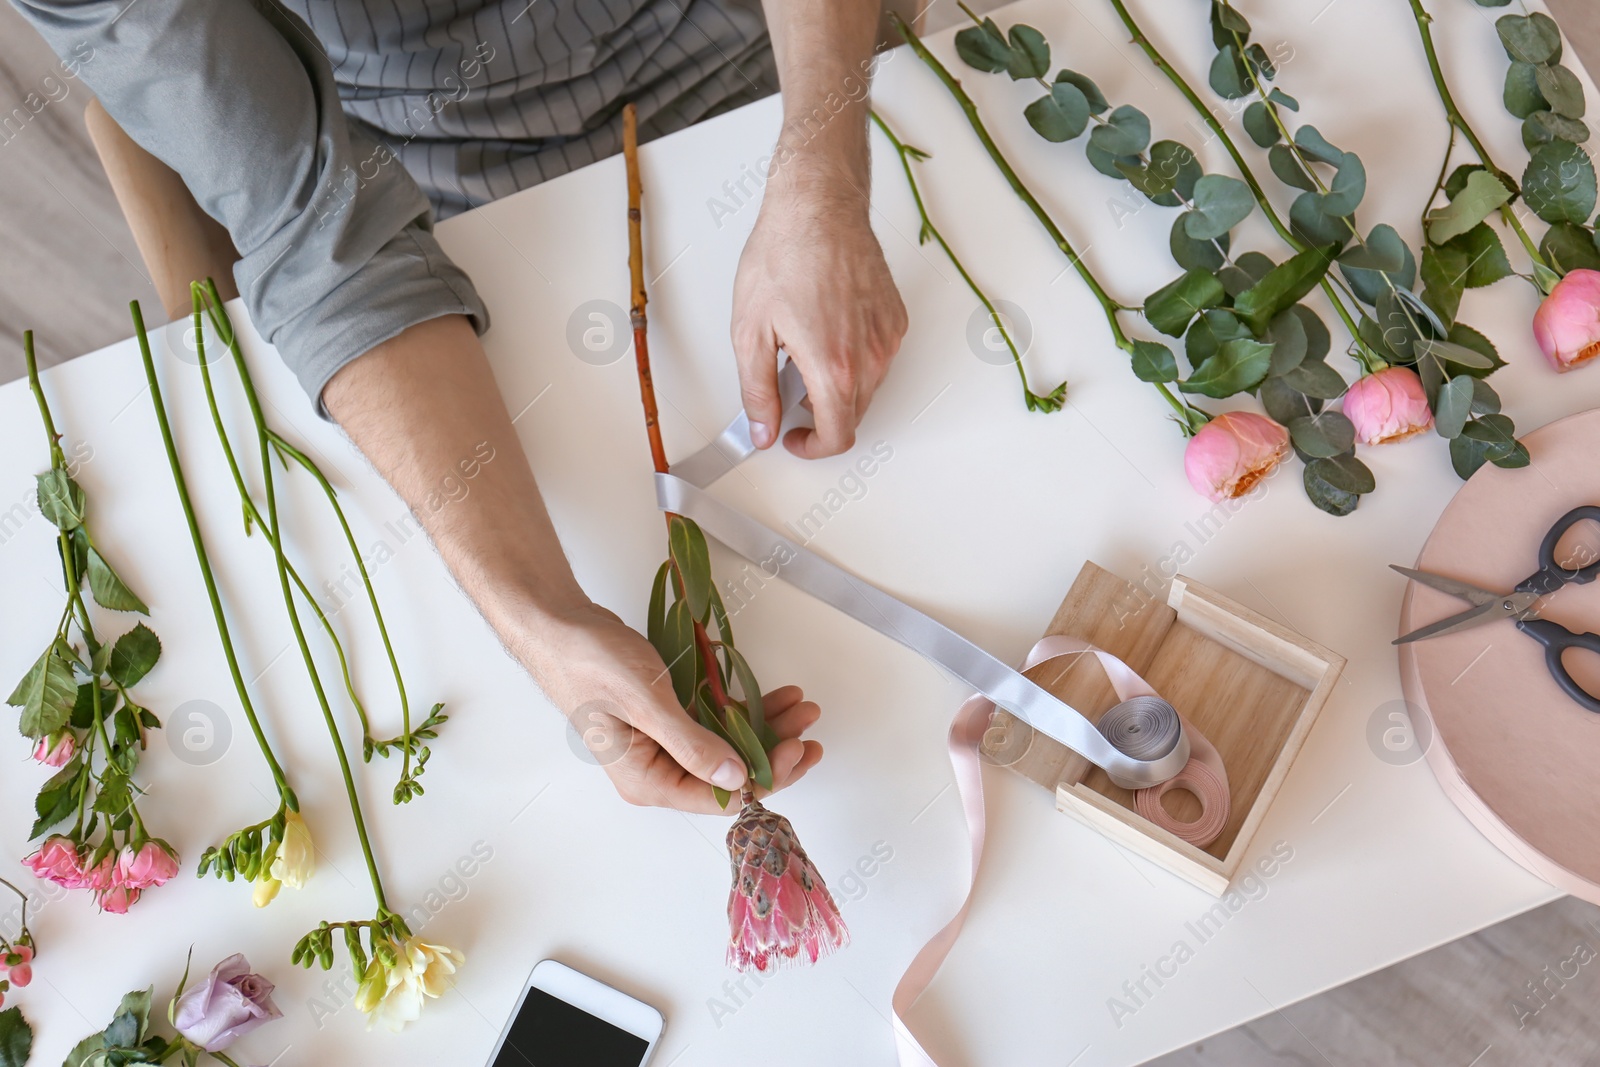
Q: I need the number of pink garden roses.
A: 3